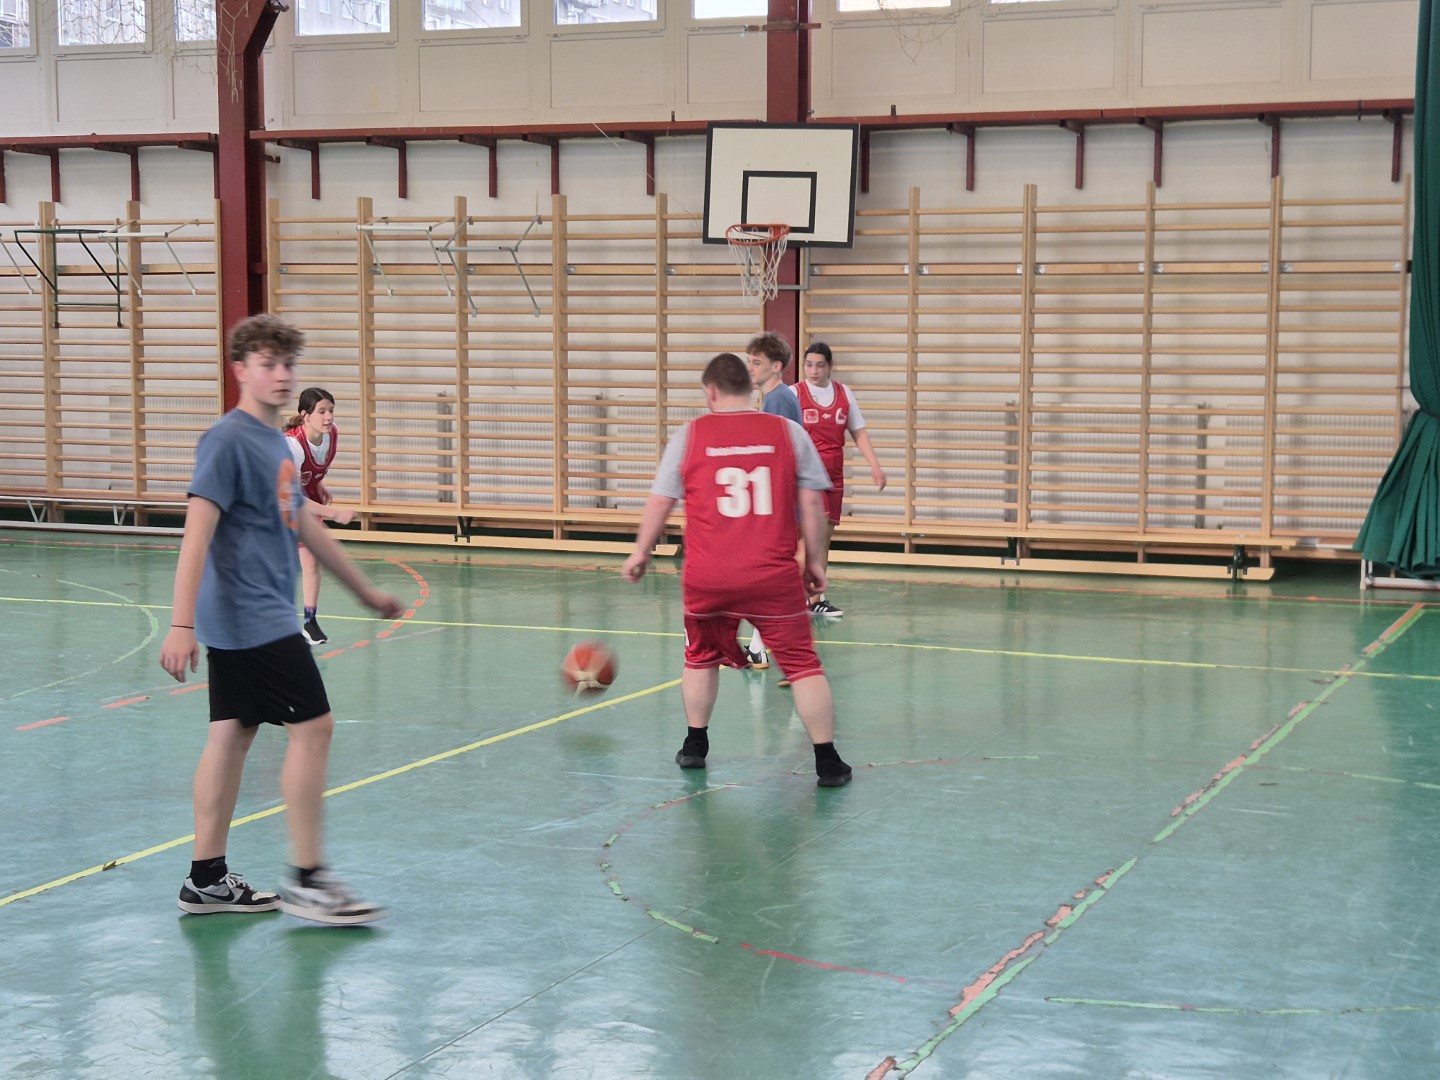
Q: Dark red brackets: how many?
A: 15